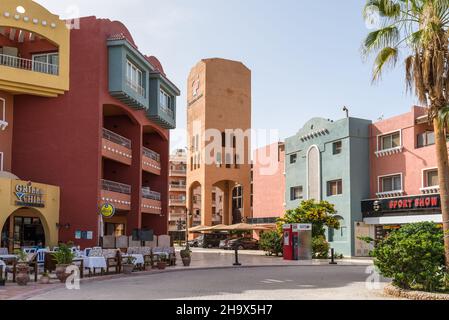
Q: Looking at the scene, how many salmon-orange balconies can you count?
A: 4